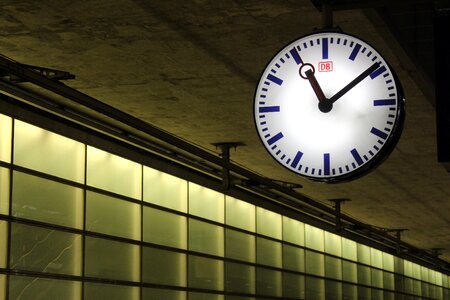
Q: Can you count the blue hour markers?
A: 12